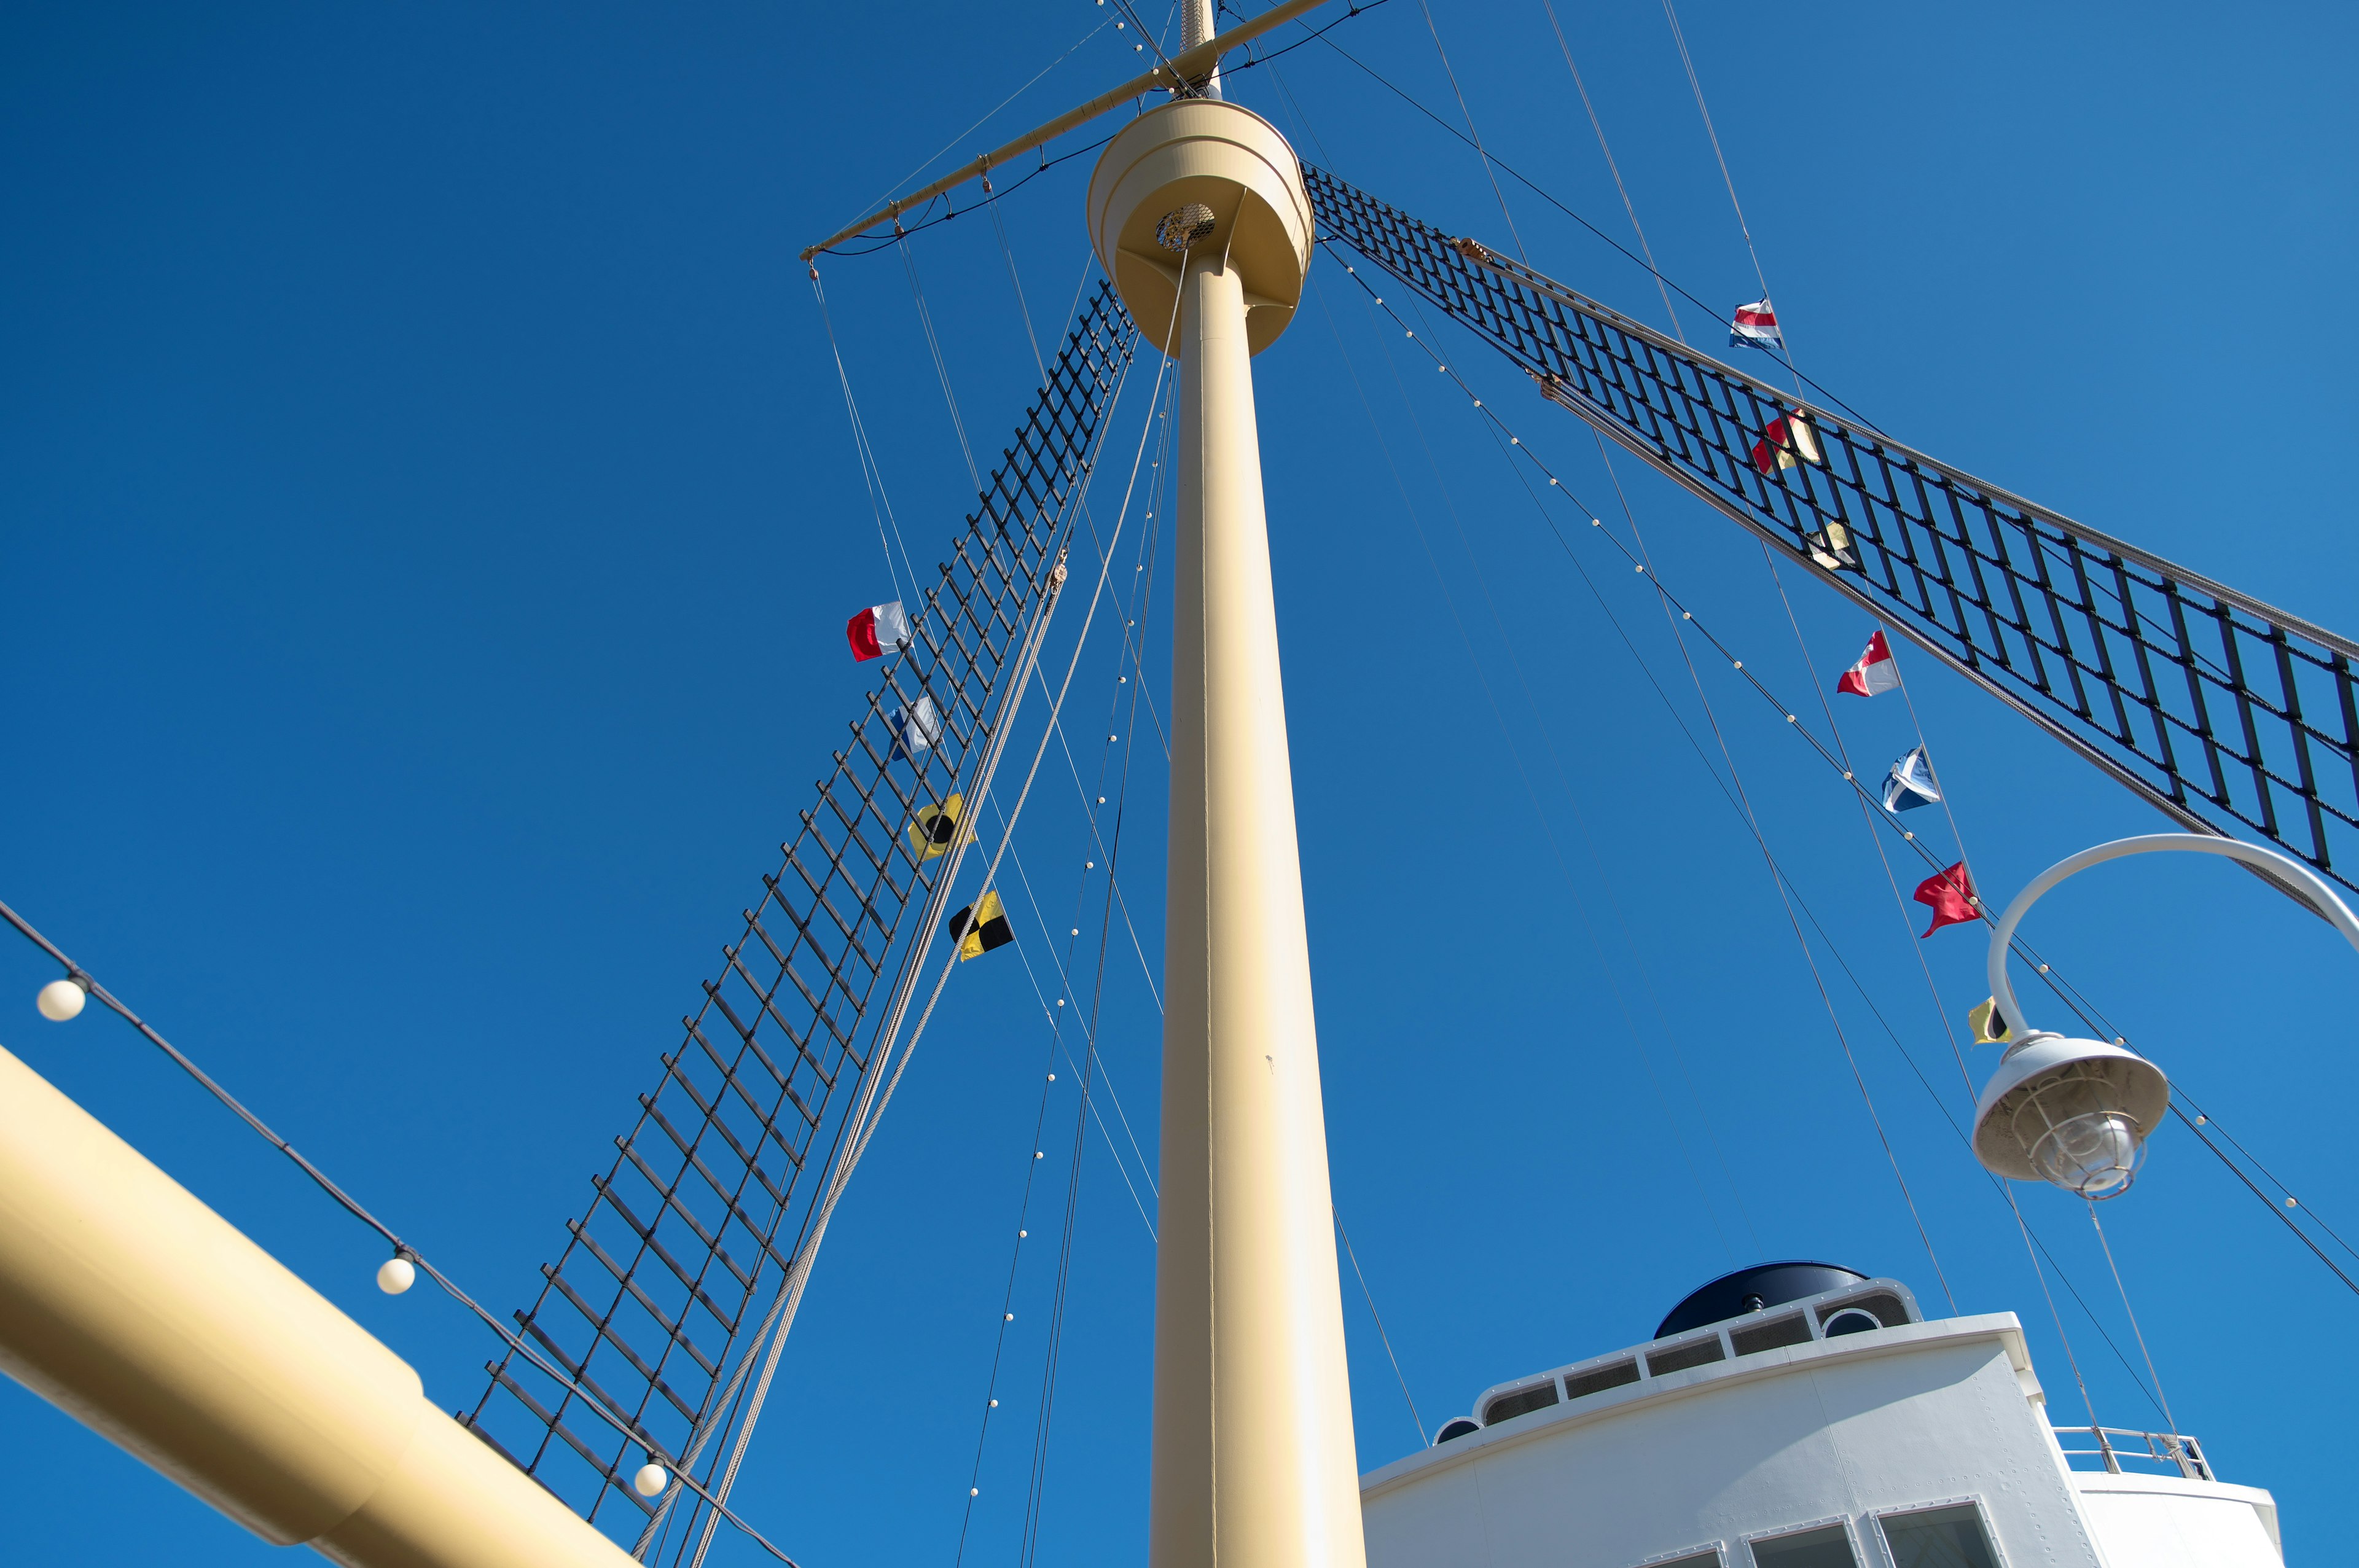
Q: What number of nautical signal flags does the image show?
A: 11